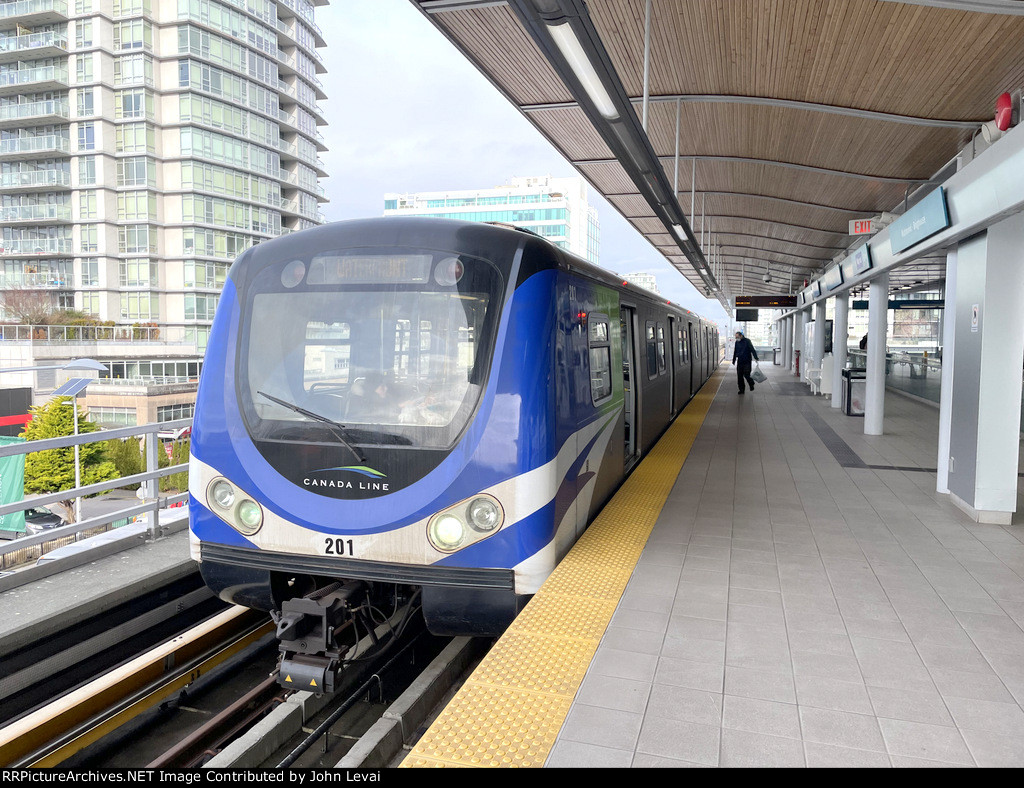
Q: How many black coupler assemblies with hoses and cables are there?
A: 1